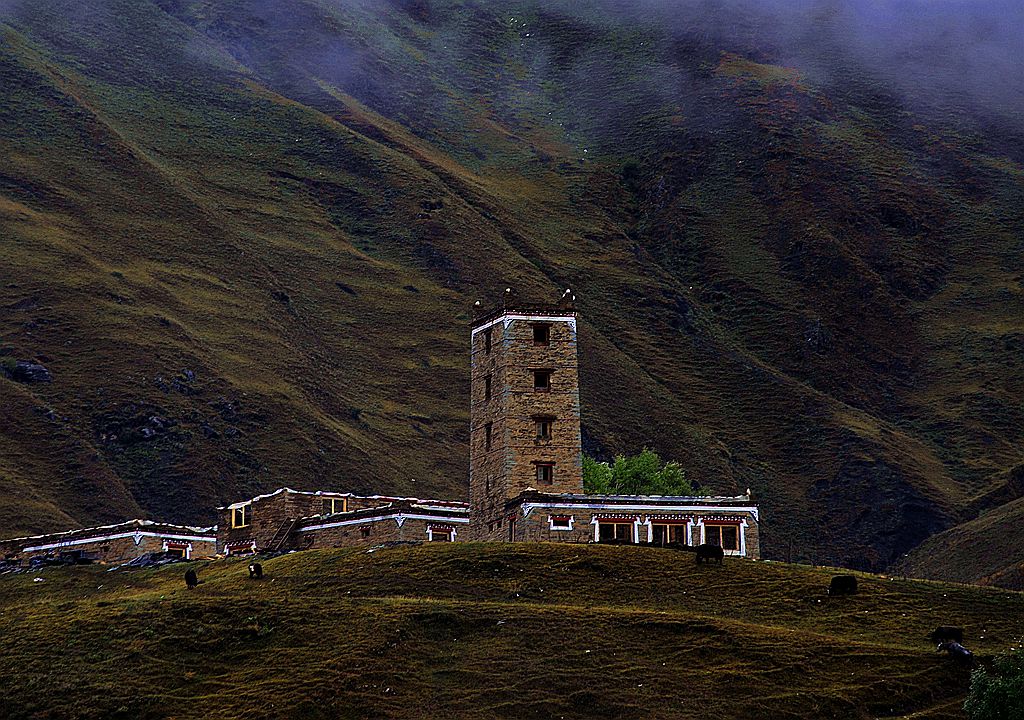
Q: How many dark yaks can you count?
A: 6